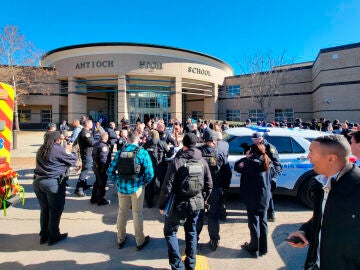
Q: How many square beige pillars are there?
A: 4